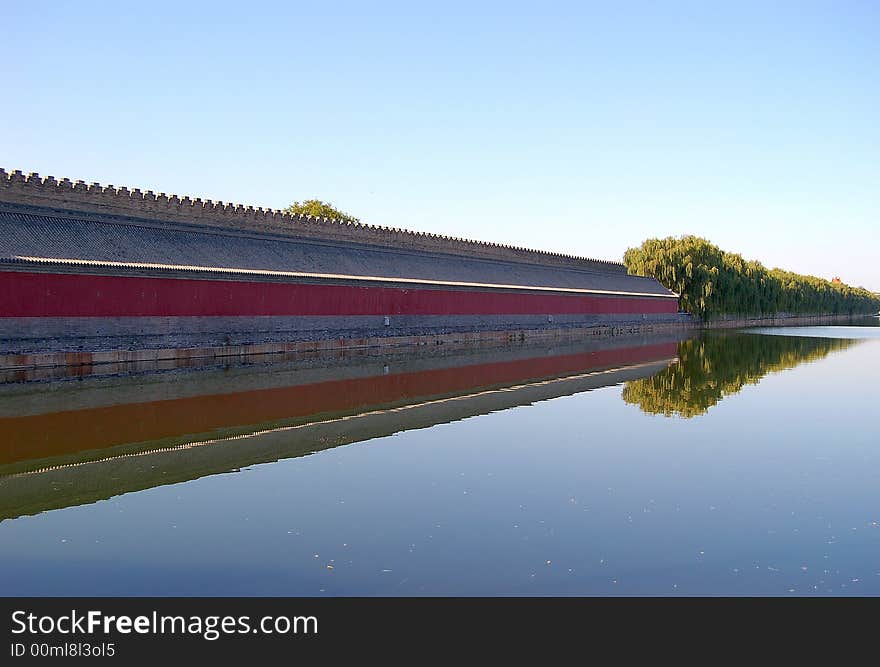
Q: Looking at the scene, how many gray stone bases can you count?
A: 1